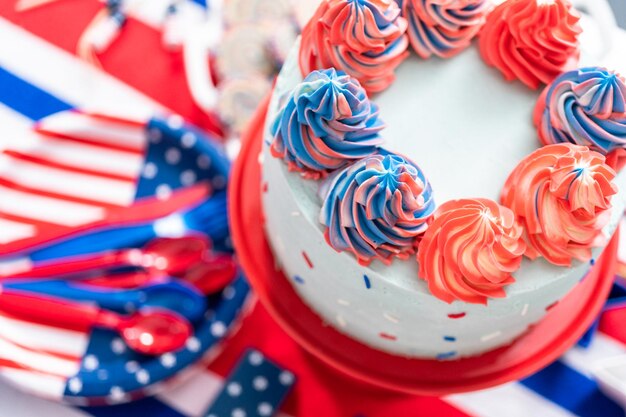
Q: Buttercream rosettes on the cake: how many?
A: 8